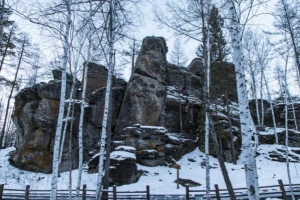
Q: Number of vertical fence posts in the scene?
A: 8